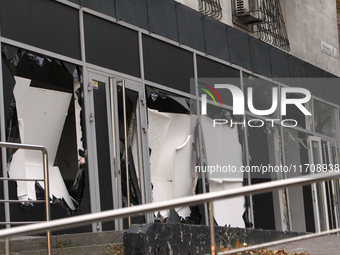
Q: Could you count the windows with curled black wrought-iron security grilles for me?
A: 2